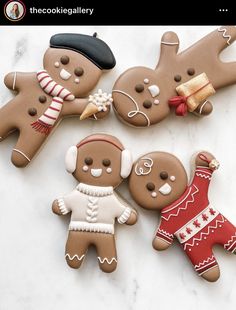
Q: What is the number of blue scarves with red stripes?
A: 0